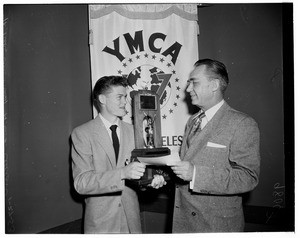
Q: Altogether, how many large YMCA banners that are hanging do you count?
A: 1